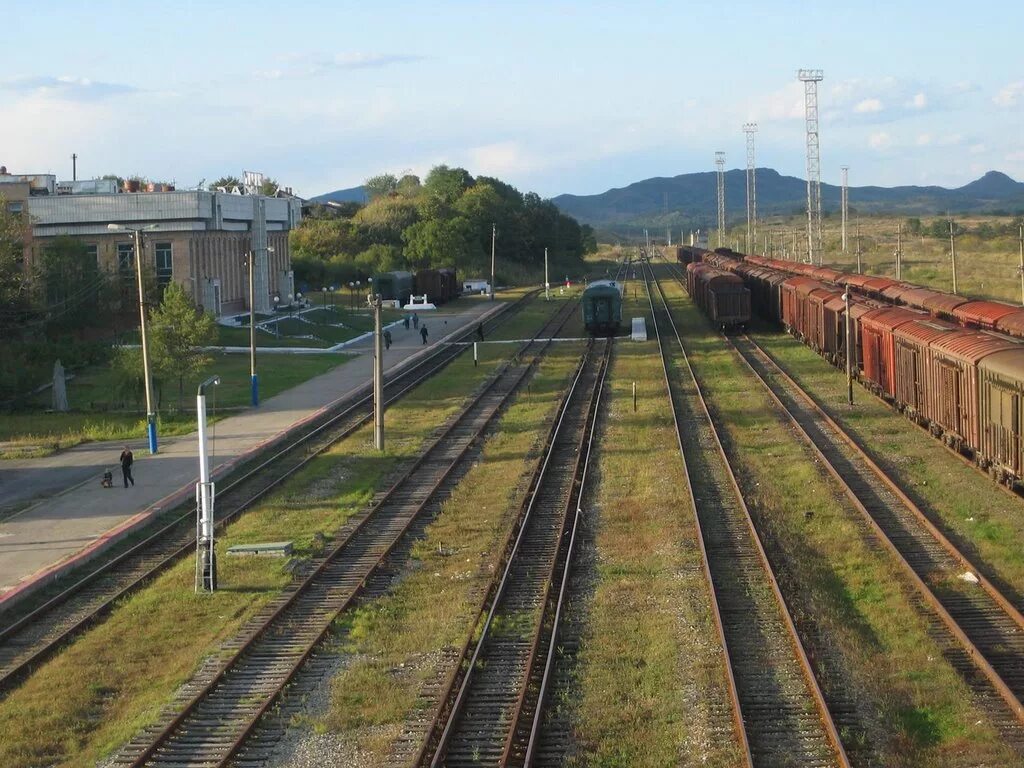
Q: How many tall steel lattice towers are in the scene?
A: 4